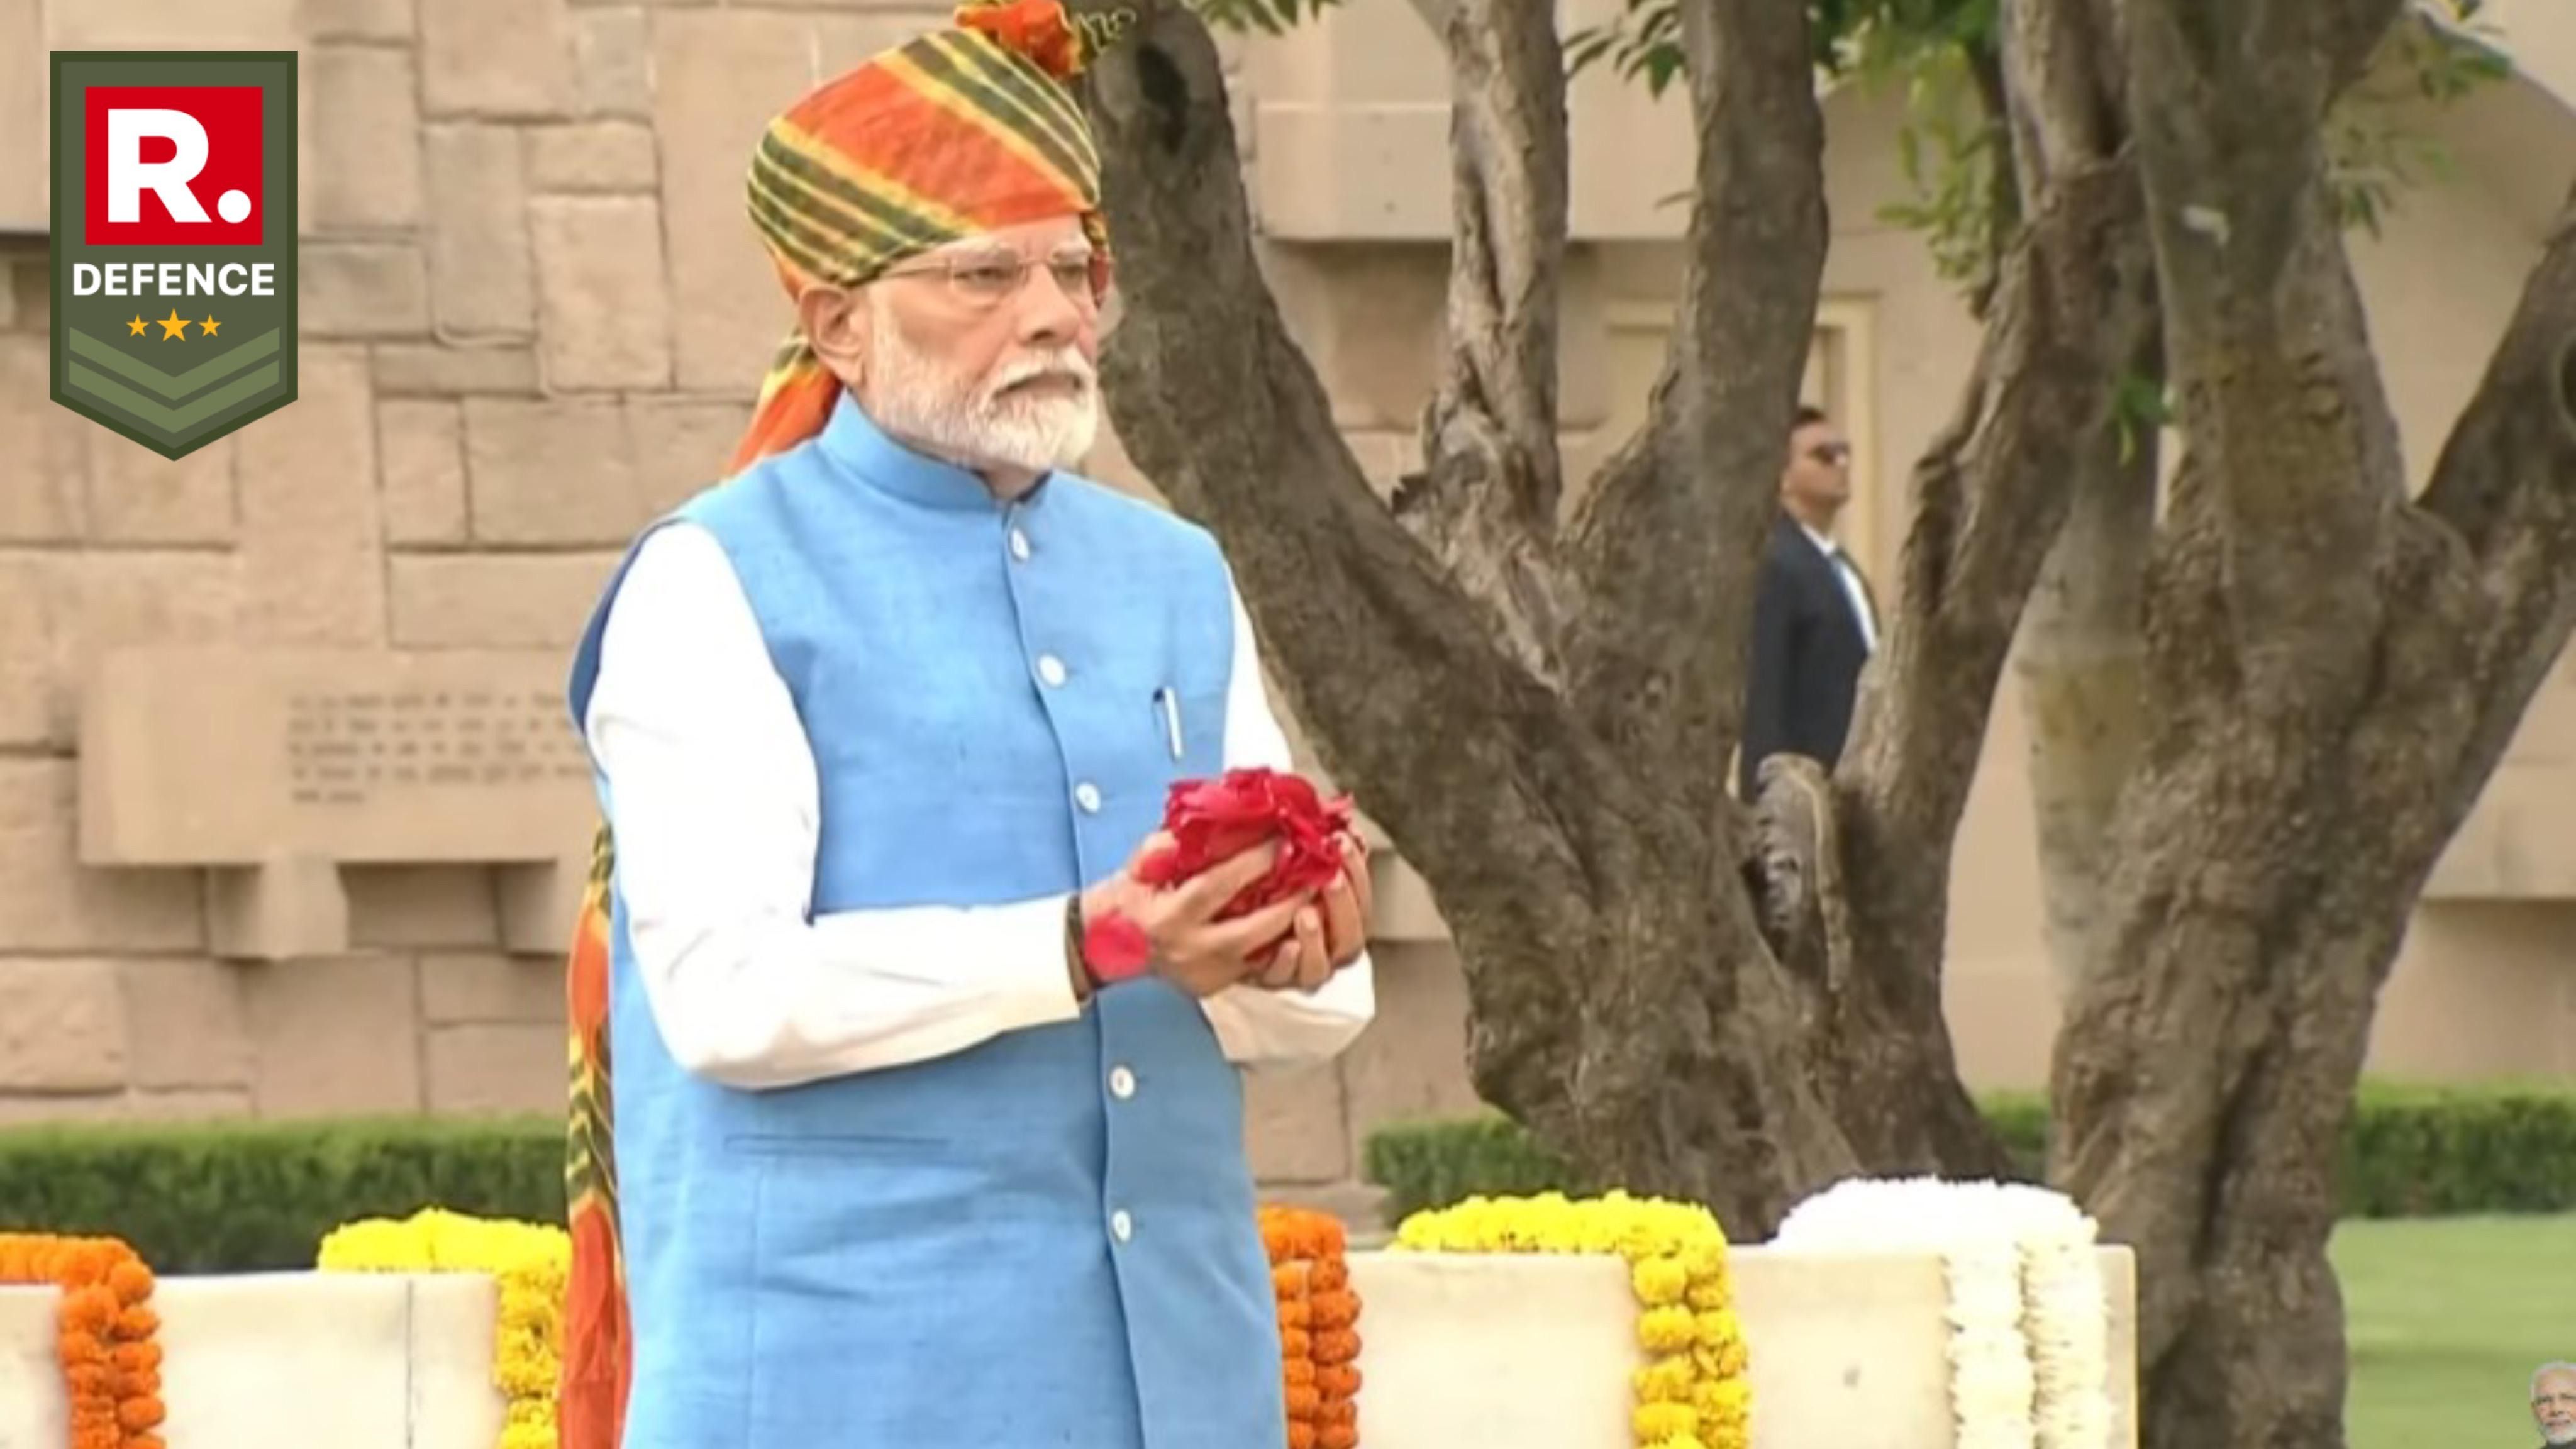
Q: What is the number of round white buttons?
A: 5